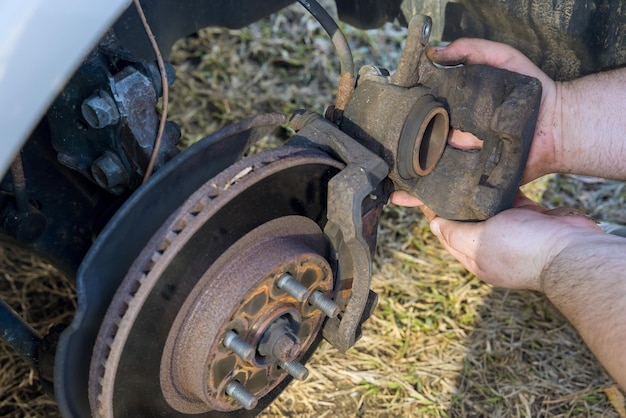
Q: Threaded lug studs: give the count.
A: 5